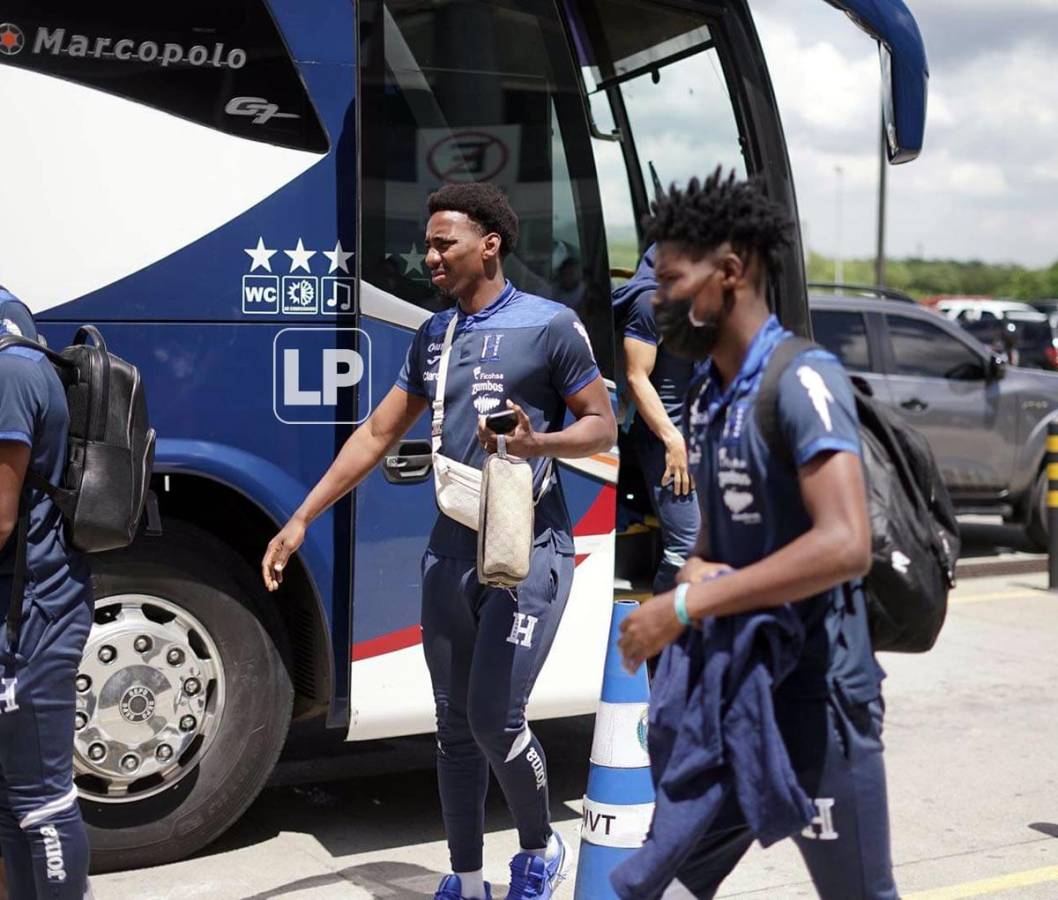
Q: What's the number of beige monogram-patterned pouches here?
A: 1